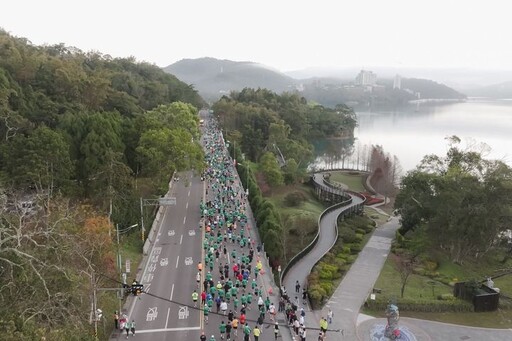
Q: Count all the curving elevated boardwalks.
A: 1